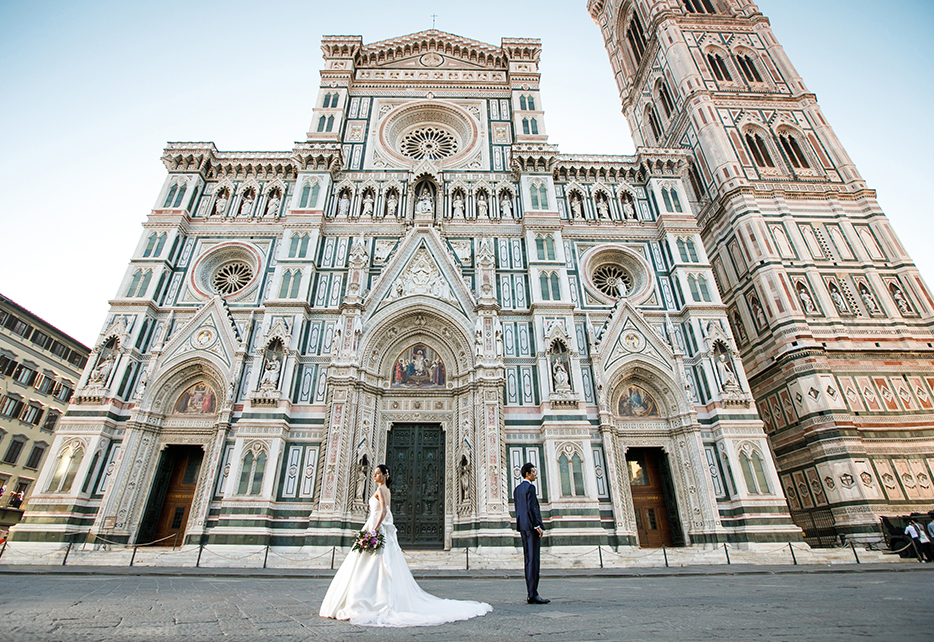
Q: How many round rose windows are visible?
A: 3